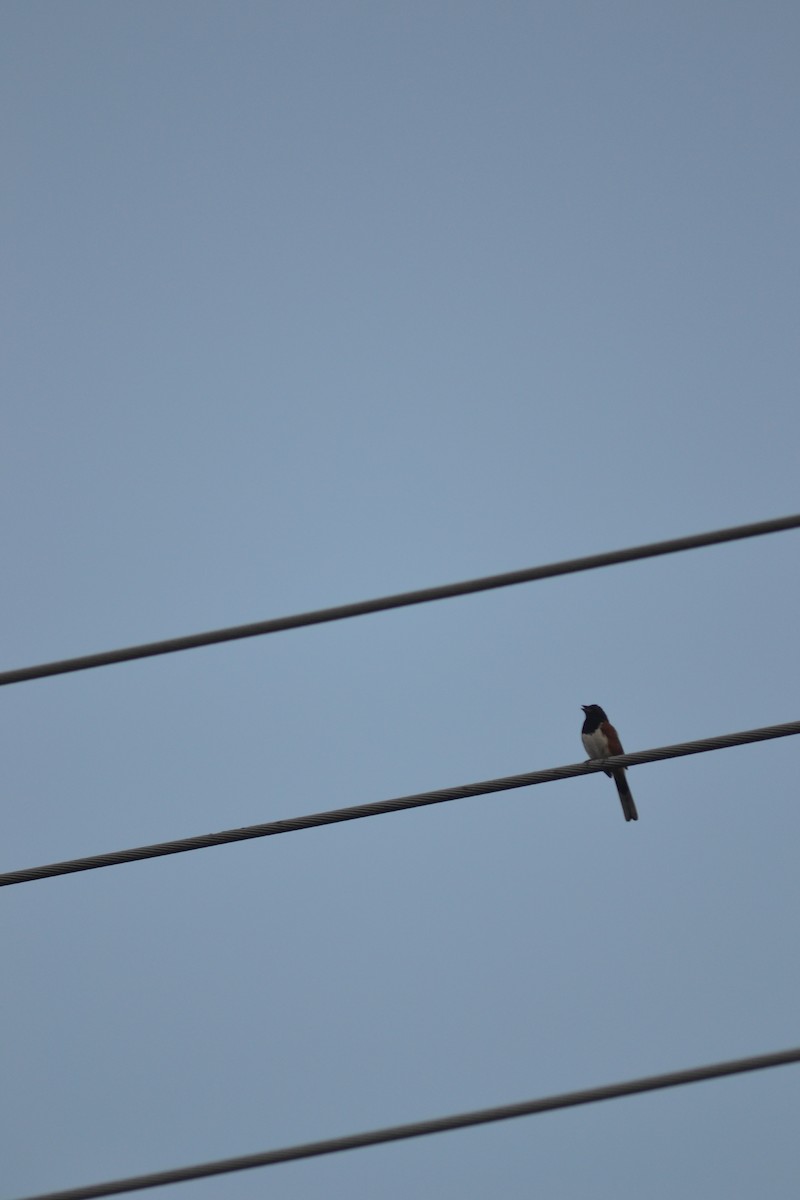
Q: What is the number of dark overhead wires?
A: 3